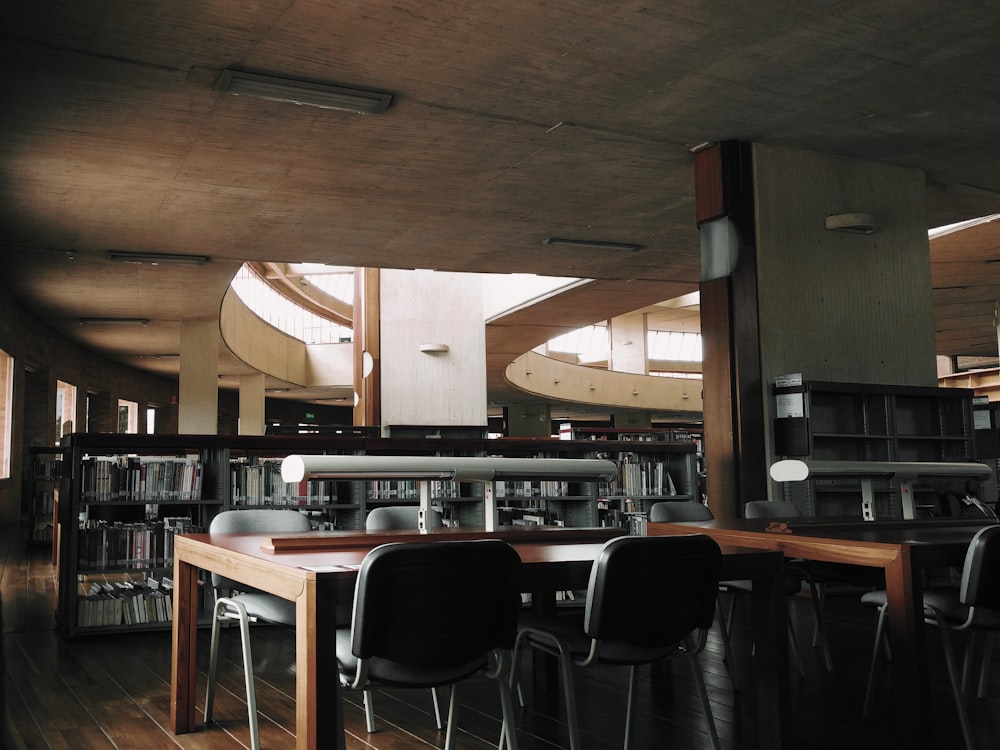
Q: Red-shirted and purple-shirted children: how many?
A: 0